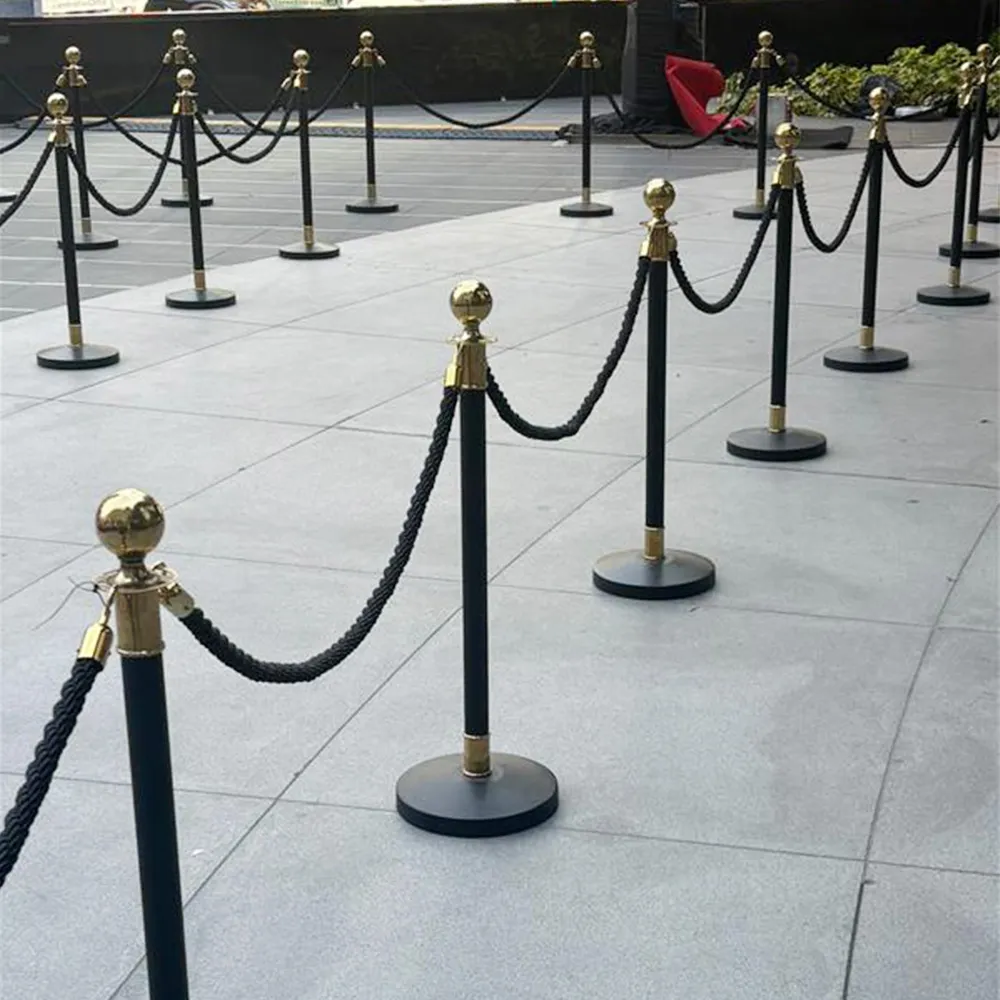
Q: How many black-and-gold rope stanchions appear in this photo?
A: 15